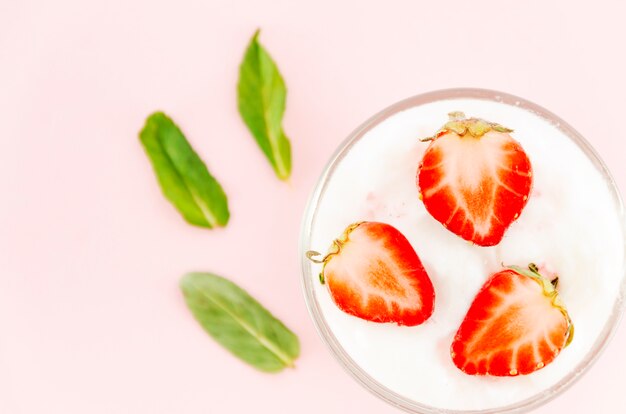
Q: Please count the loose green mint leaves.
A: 3